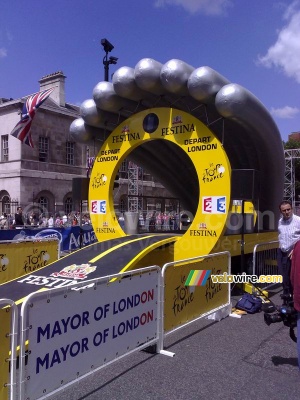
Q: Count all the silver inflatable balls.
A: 8